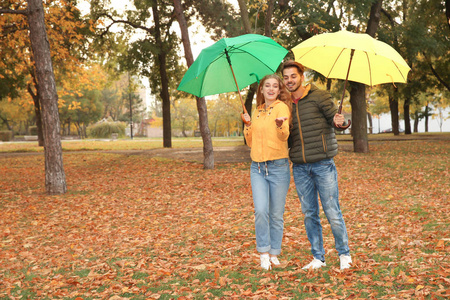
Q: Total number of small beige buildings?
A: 1